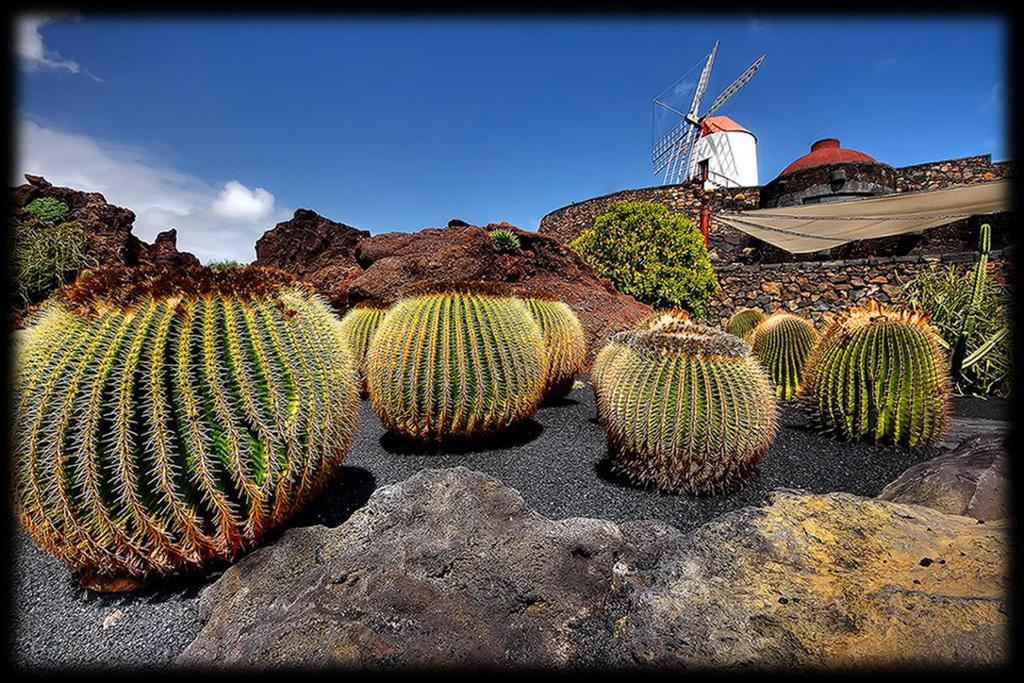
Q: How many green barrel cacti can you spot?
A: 8